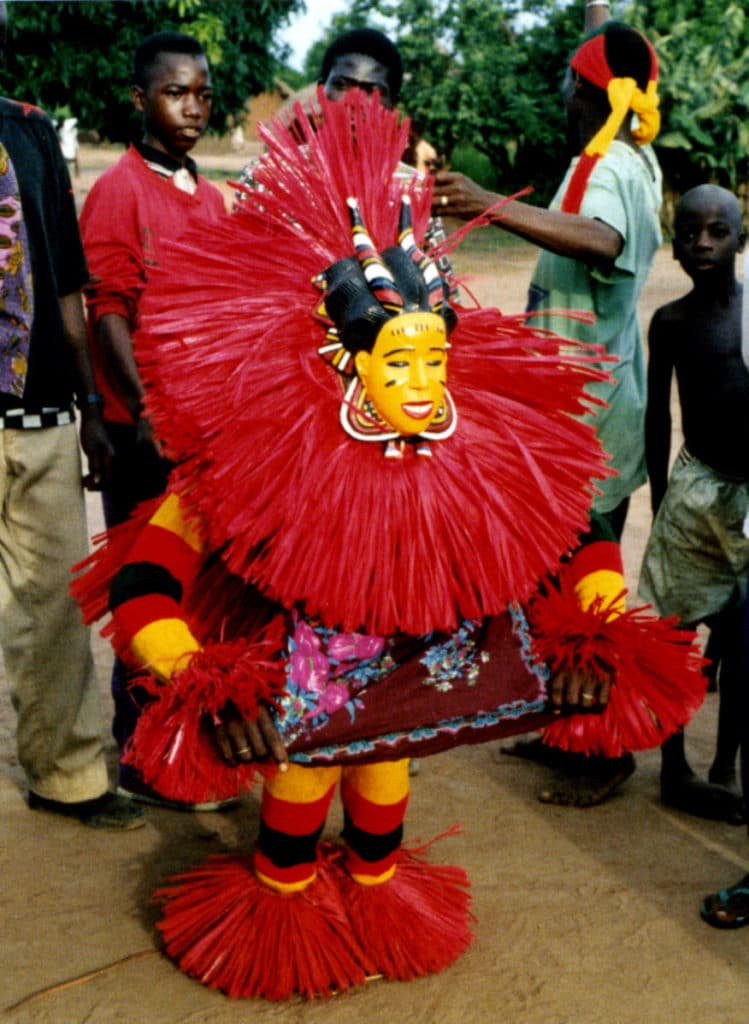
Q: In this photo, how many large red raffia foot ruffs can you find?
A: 2